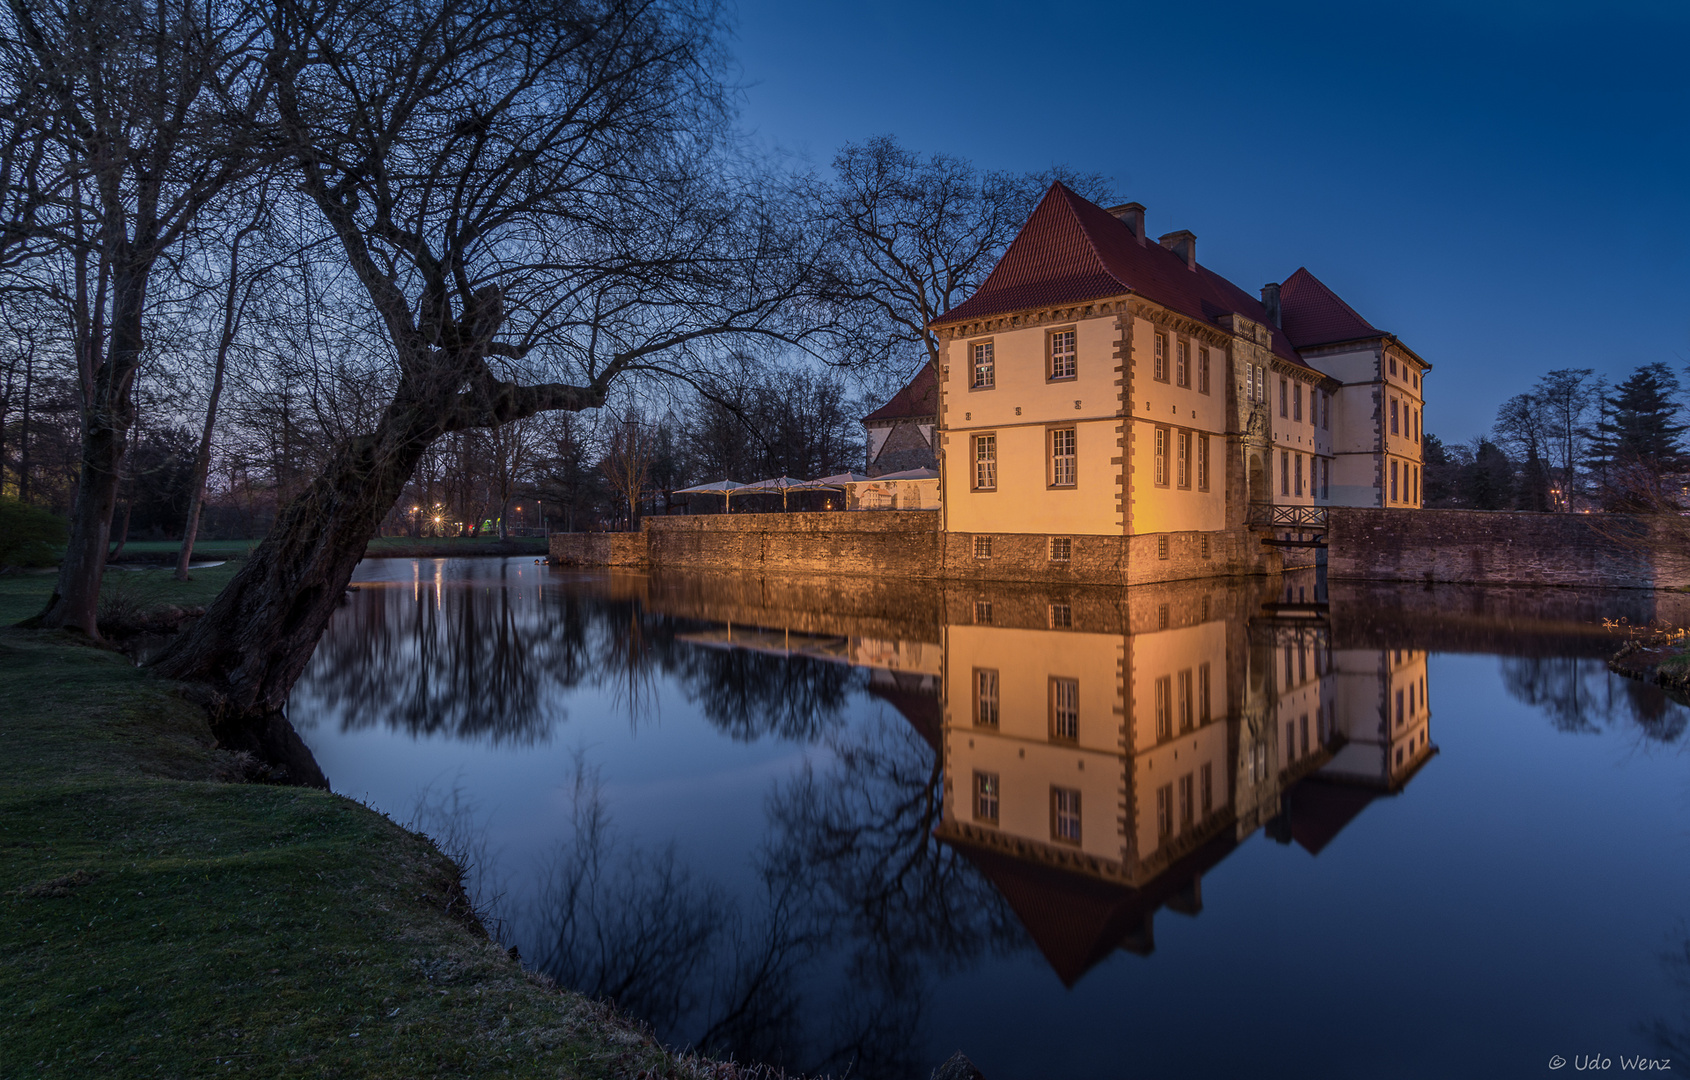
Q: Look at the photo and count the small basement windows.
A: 4